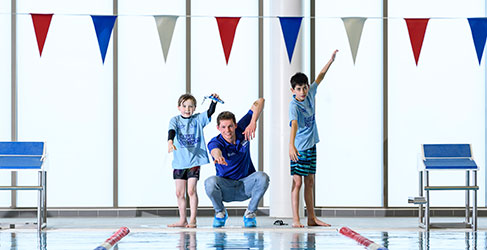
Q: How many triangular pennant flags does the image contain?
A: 8